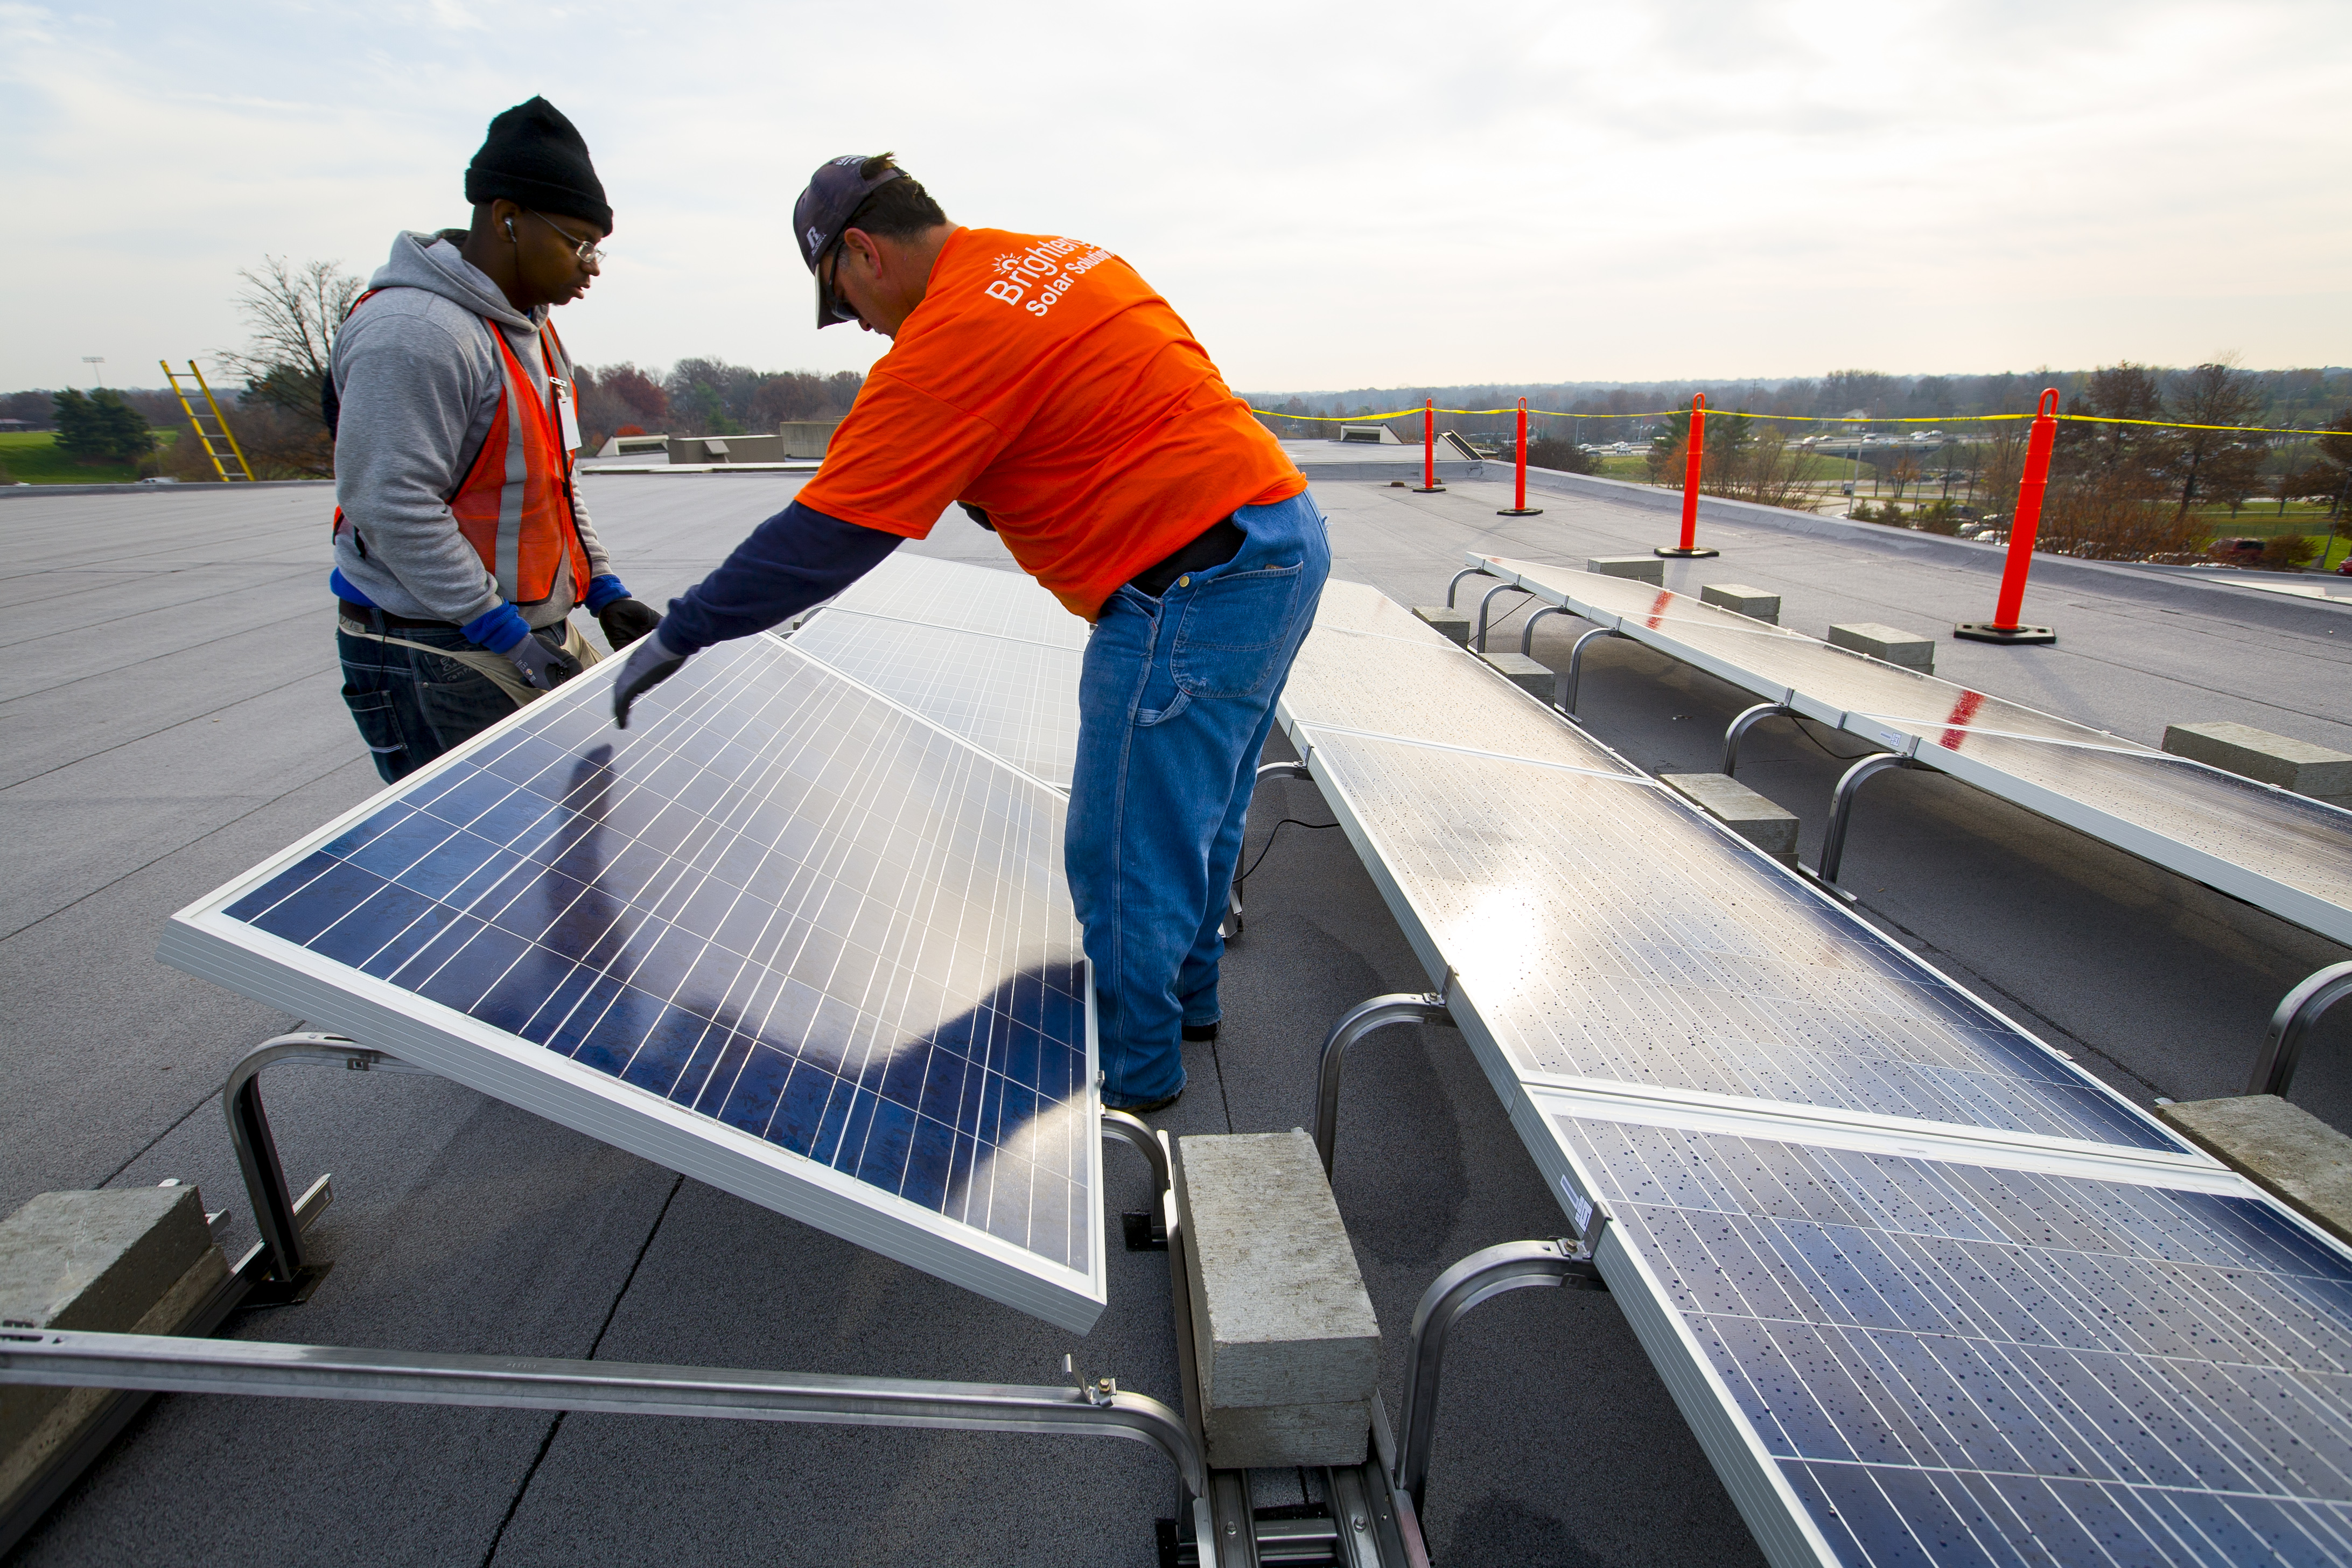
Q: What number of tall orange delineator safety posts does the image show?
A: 4